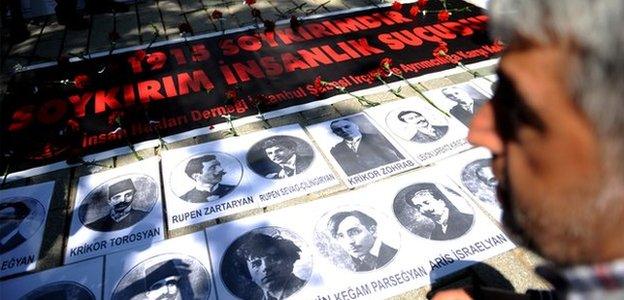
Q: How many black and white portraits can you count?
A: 13